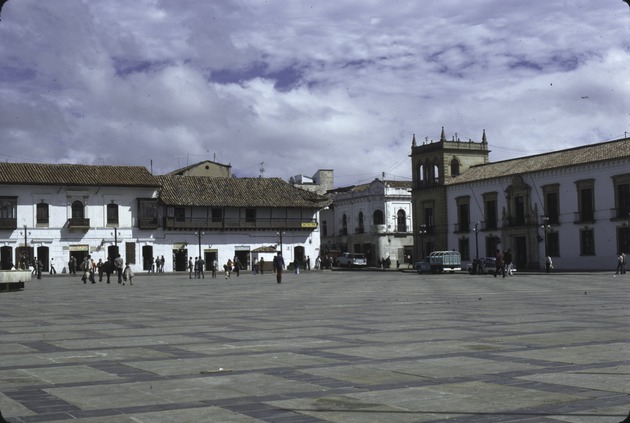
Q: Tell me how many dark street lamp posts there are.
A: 7